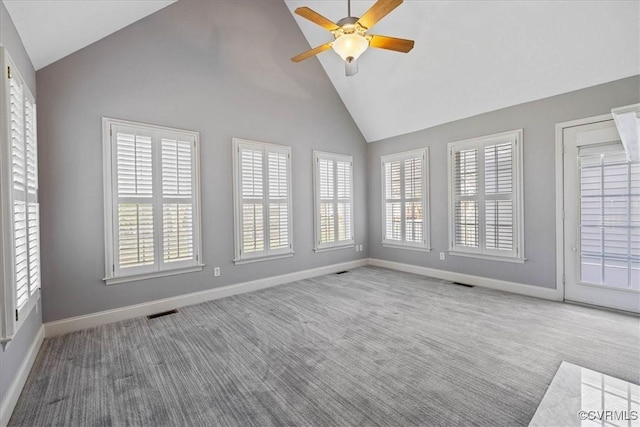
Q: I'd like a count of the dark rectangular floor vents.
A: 3